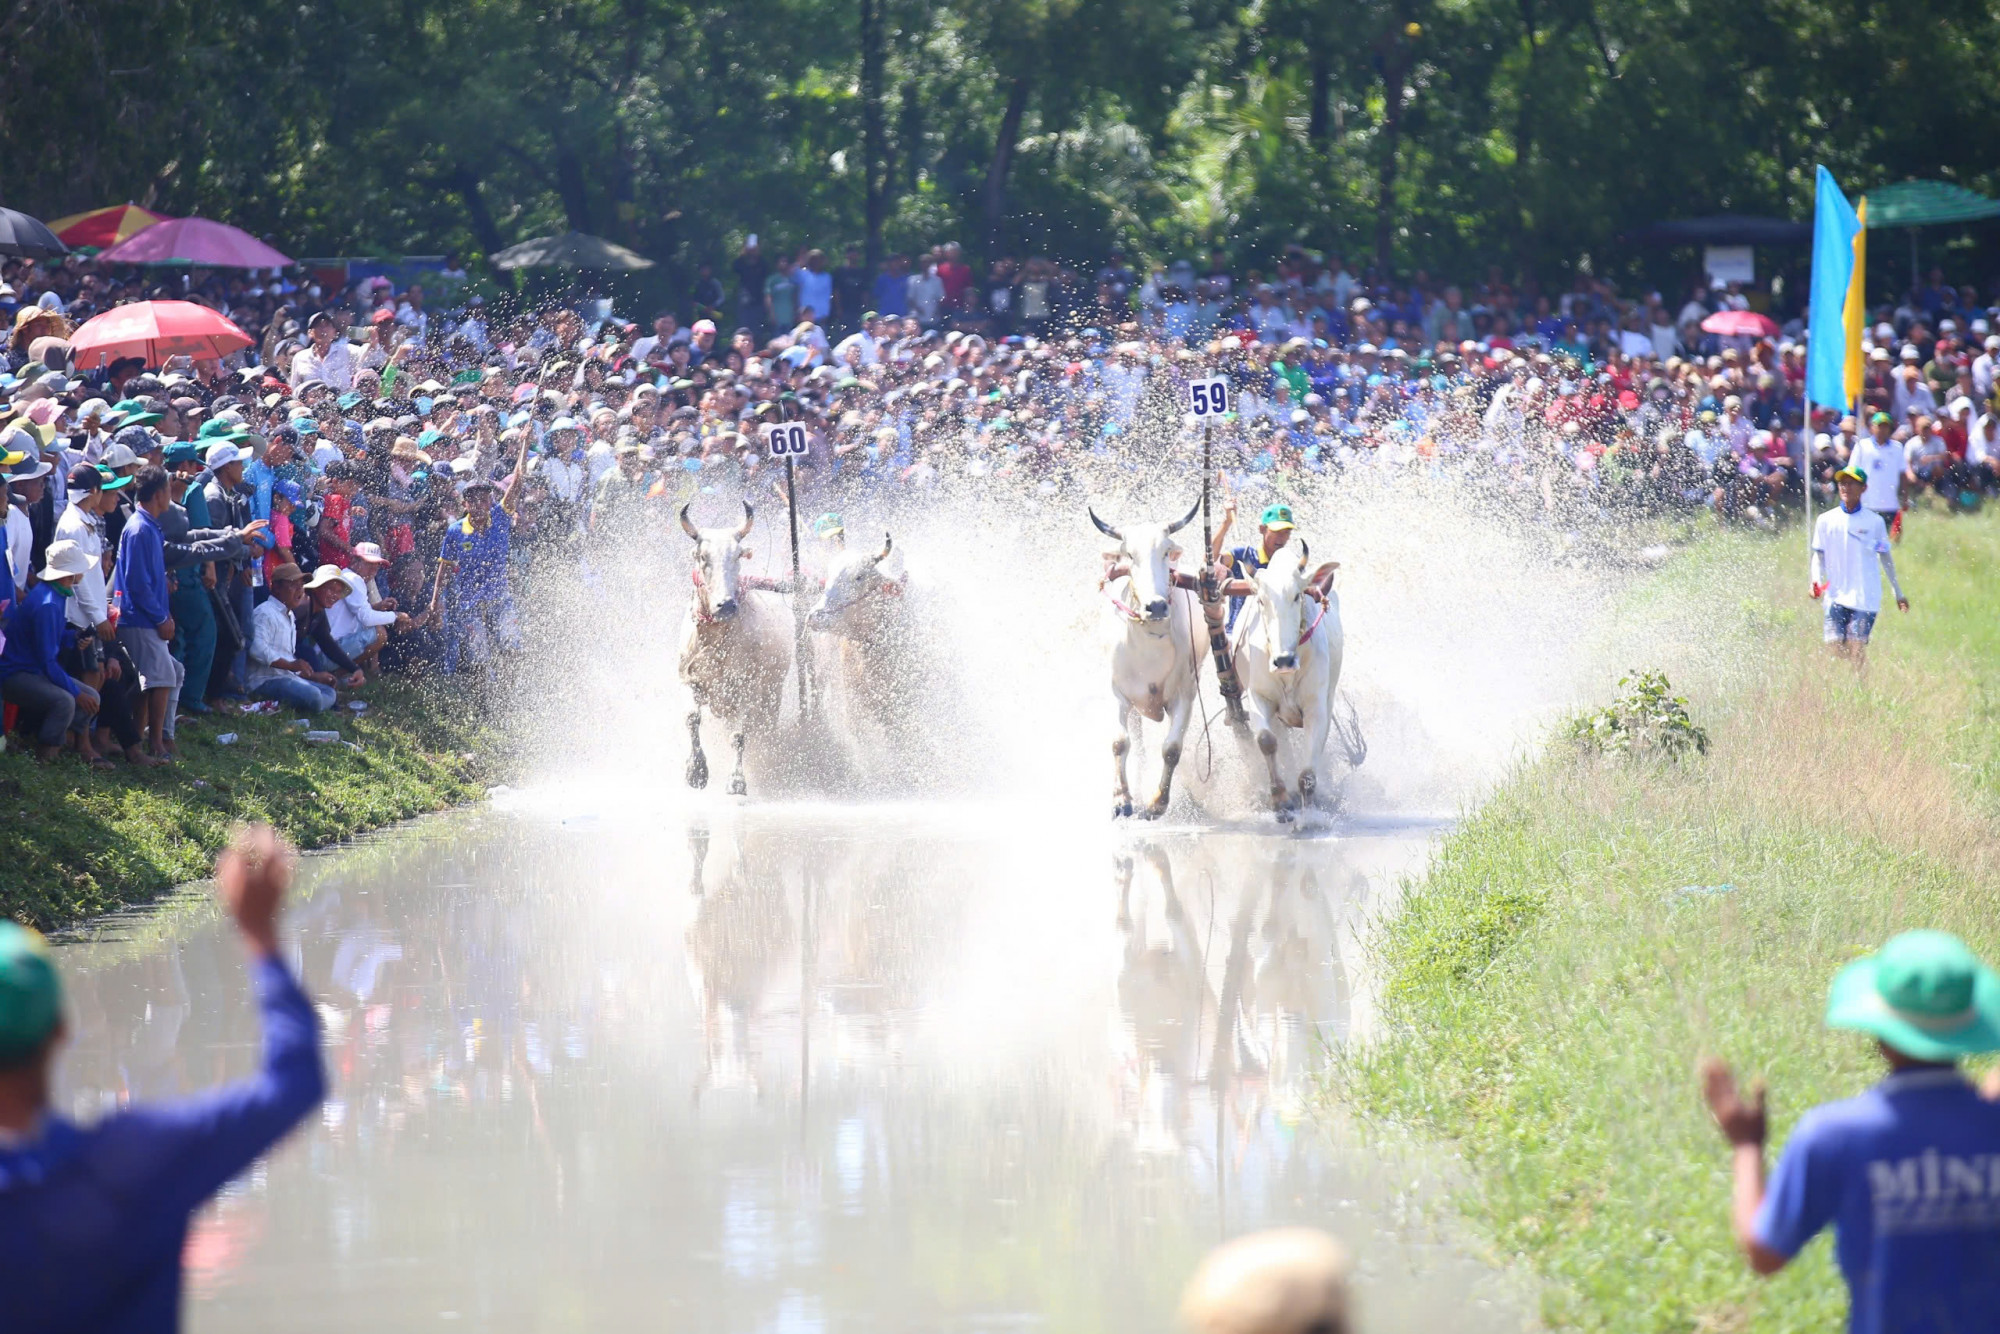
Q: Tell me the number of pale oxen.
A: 4